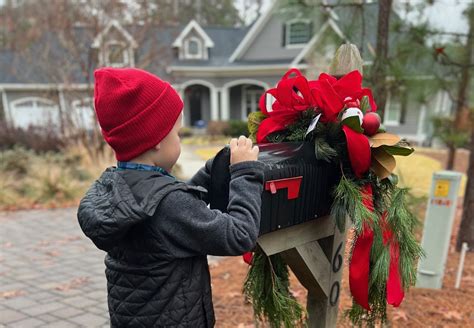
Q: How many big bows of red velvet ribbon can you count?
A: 1